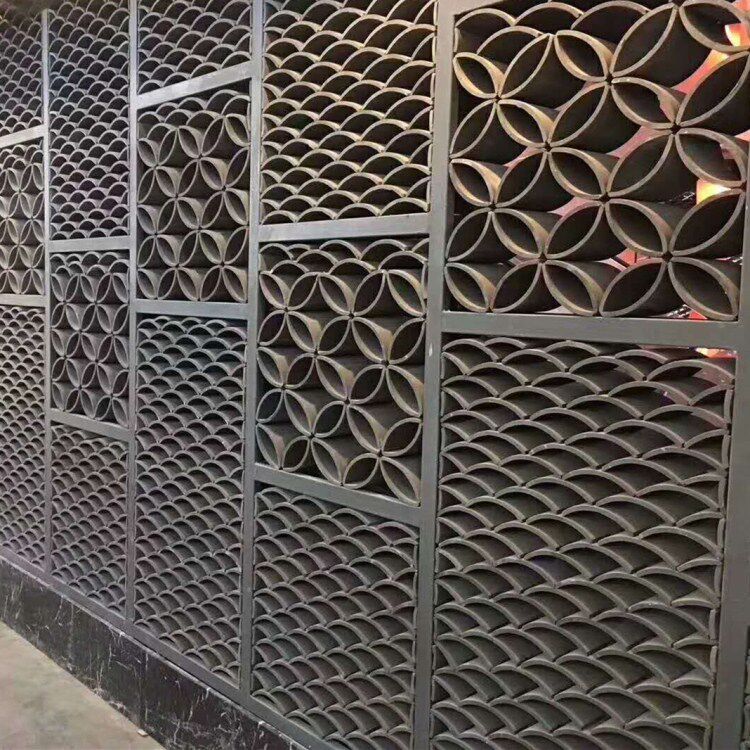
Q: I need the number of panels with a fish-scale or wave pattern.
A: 9